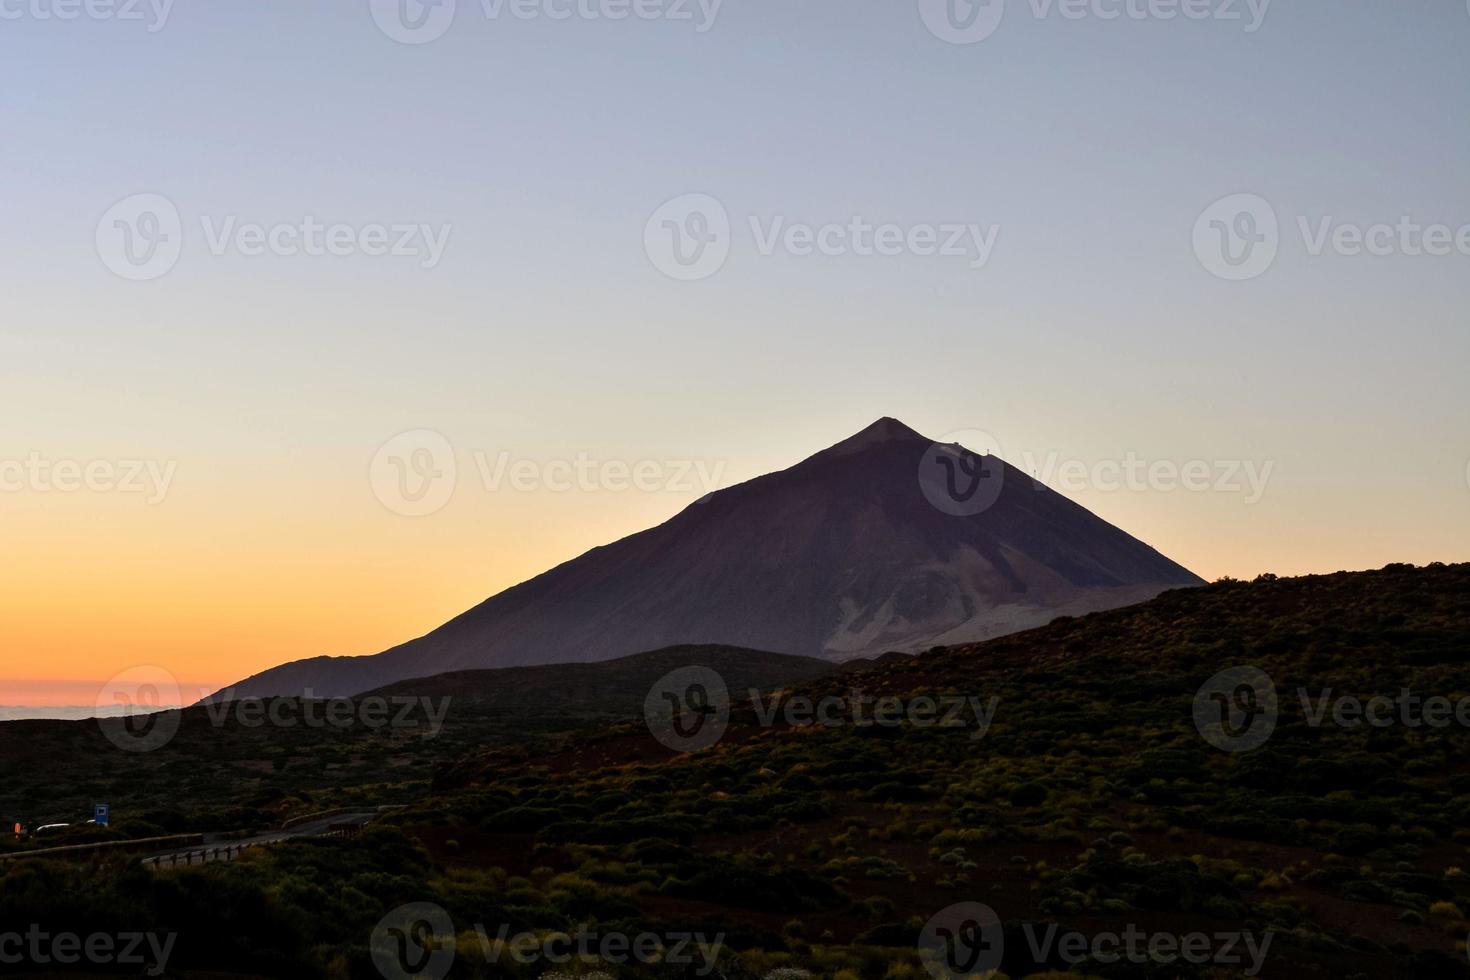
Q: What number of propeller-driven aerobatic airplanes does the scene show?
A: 0